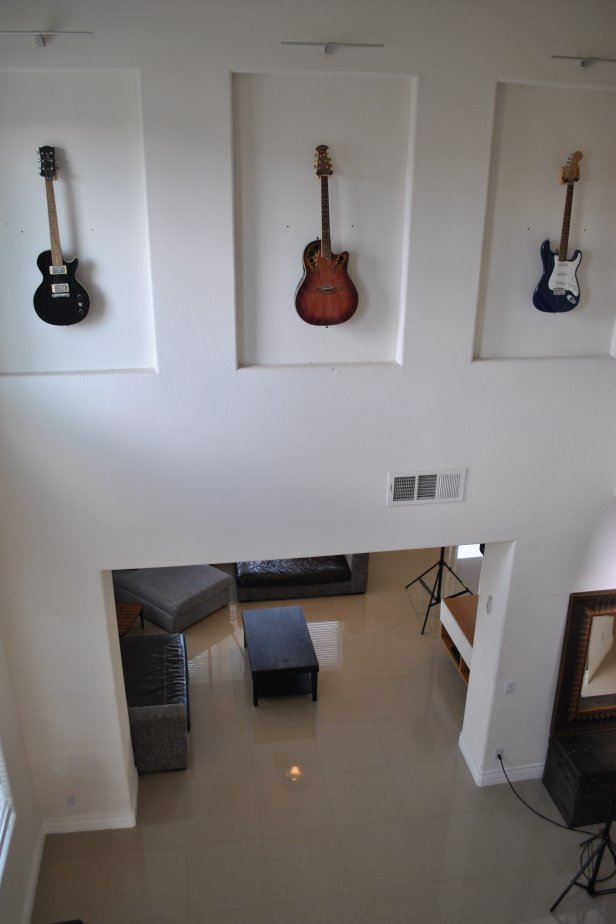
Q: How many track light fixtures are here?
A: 3